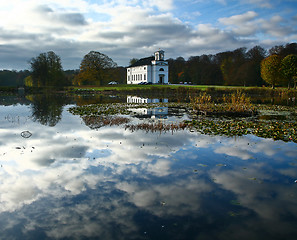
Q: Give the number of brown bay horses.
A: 0